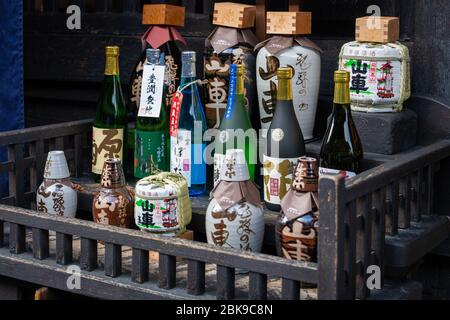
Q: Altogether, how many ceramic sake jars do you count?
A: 7